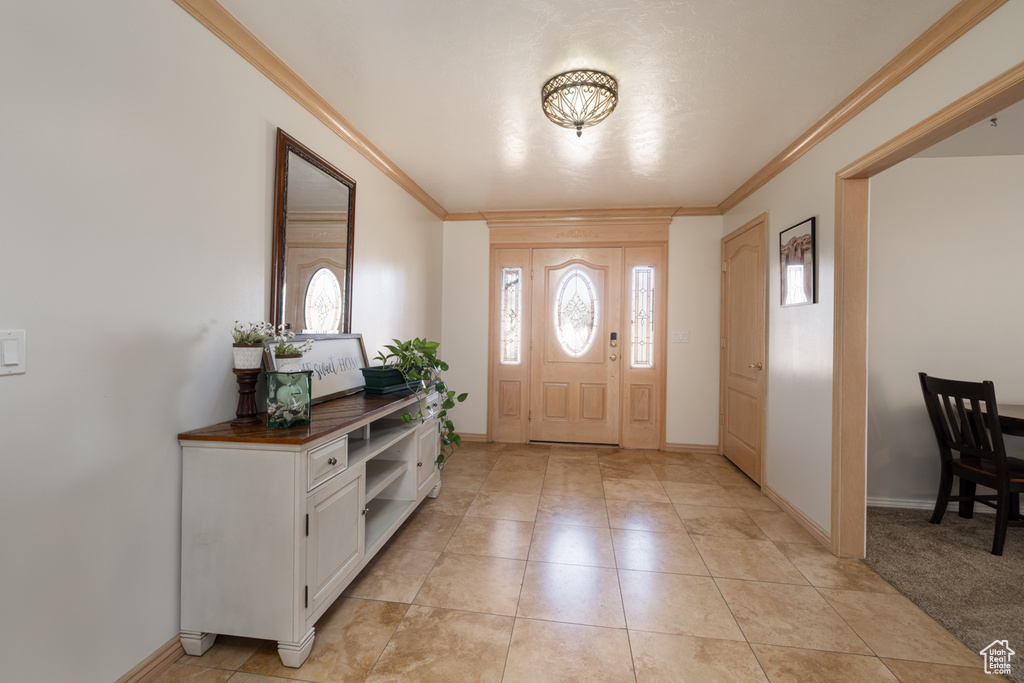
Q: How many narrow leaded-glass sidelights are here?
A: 2